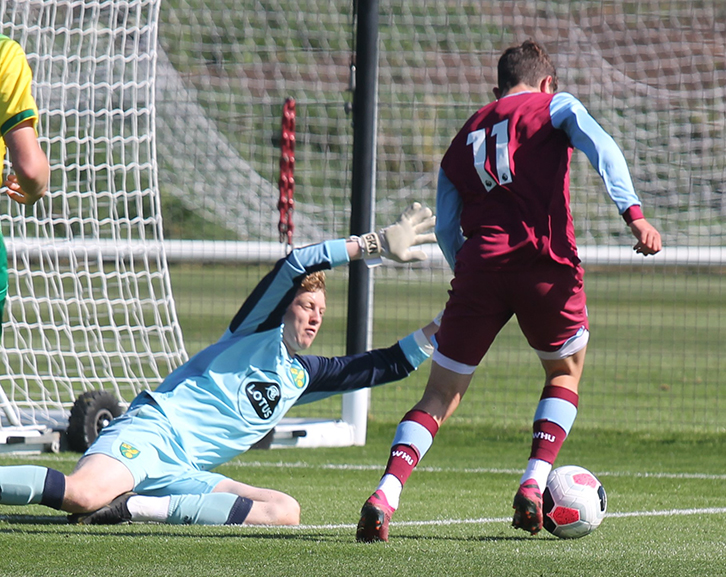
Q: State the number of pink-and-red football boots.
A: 2